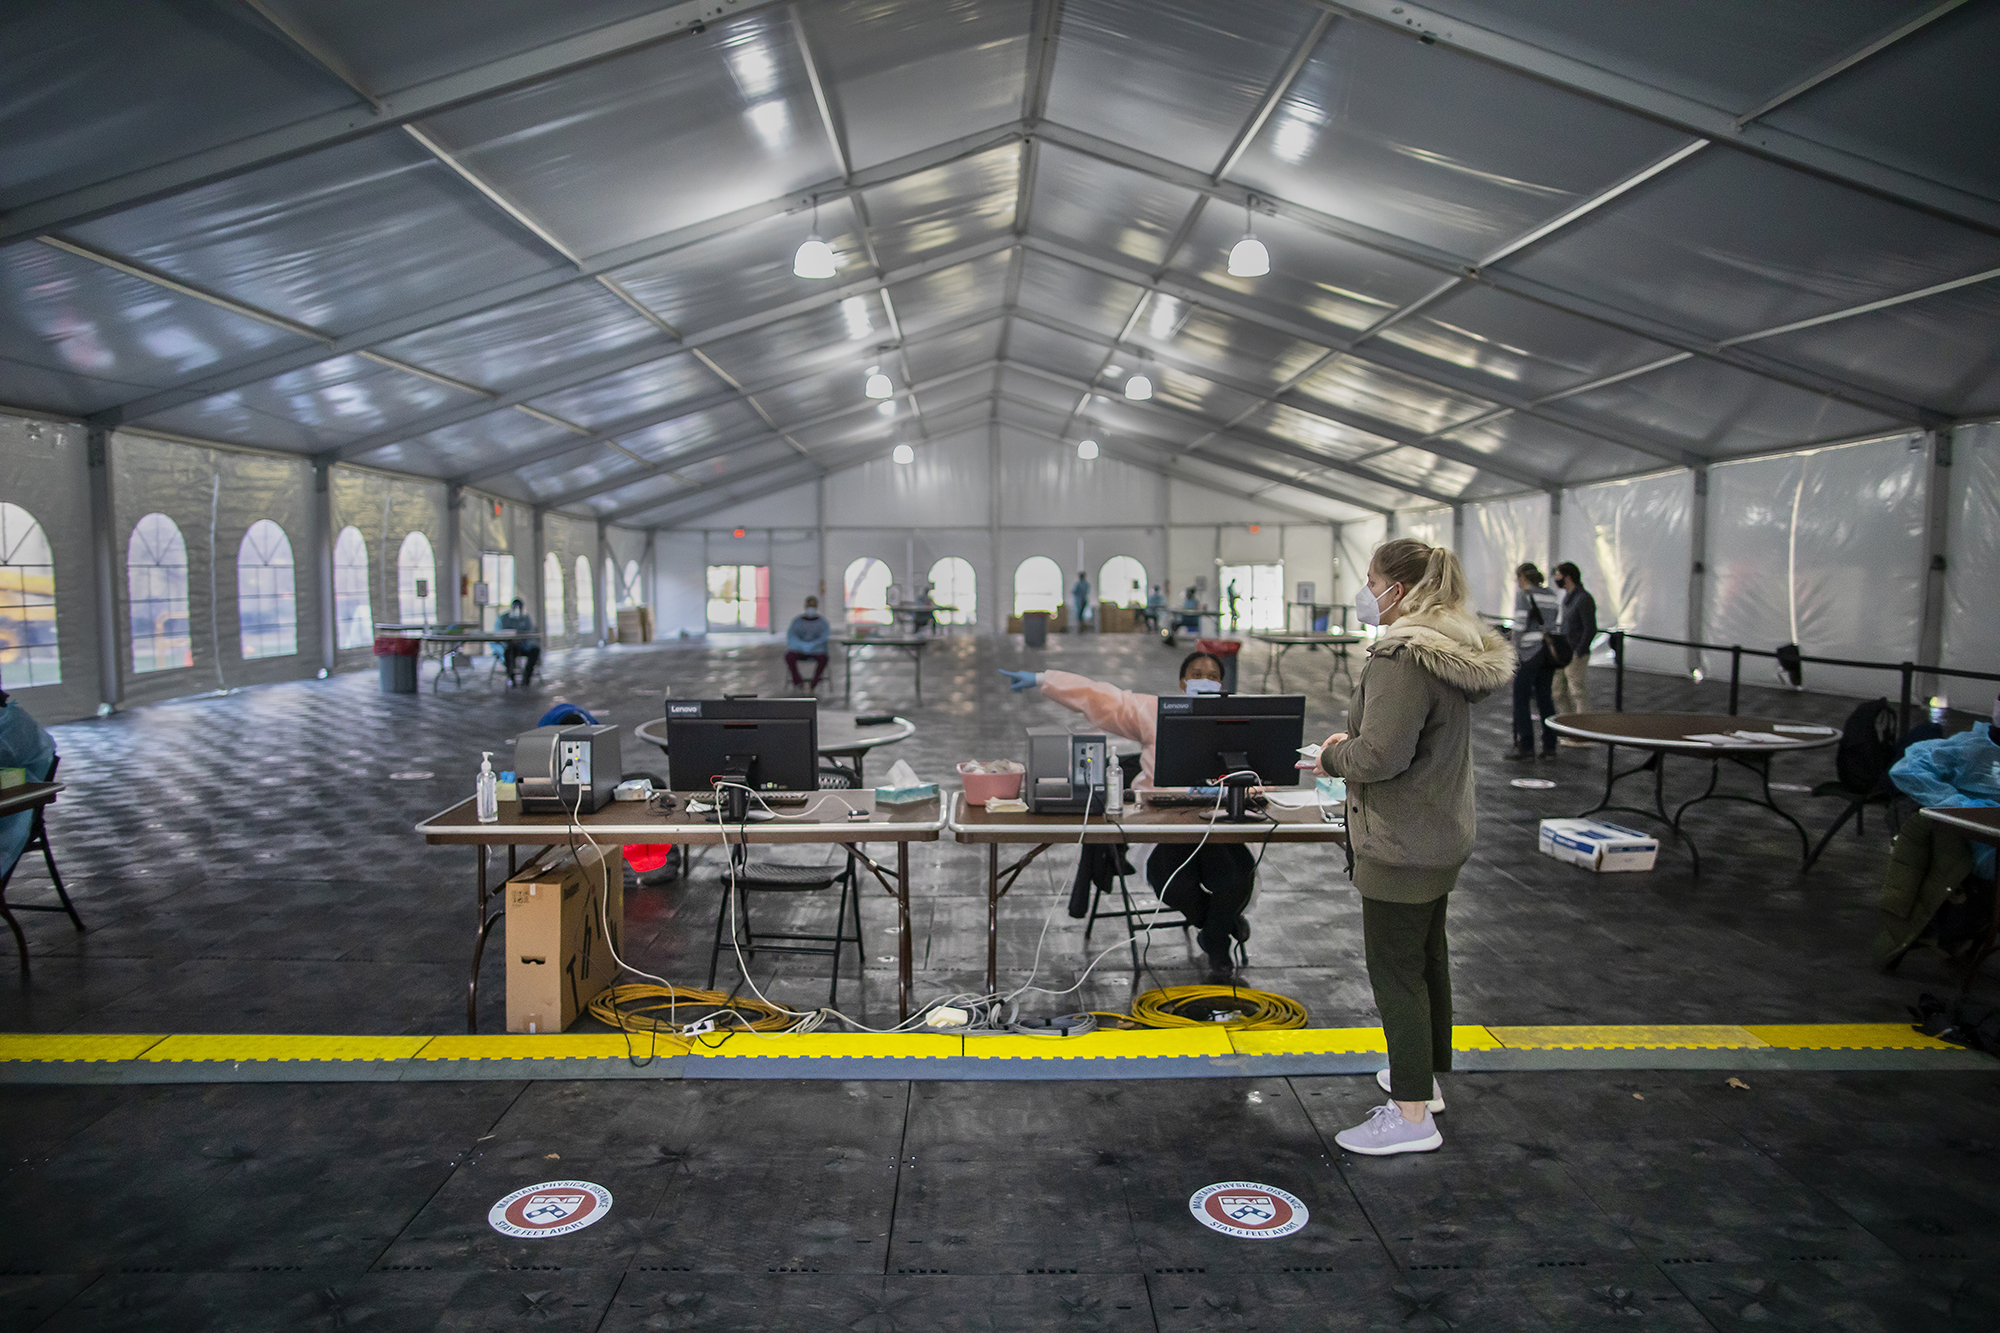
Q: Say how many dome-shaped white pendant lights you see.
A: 6